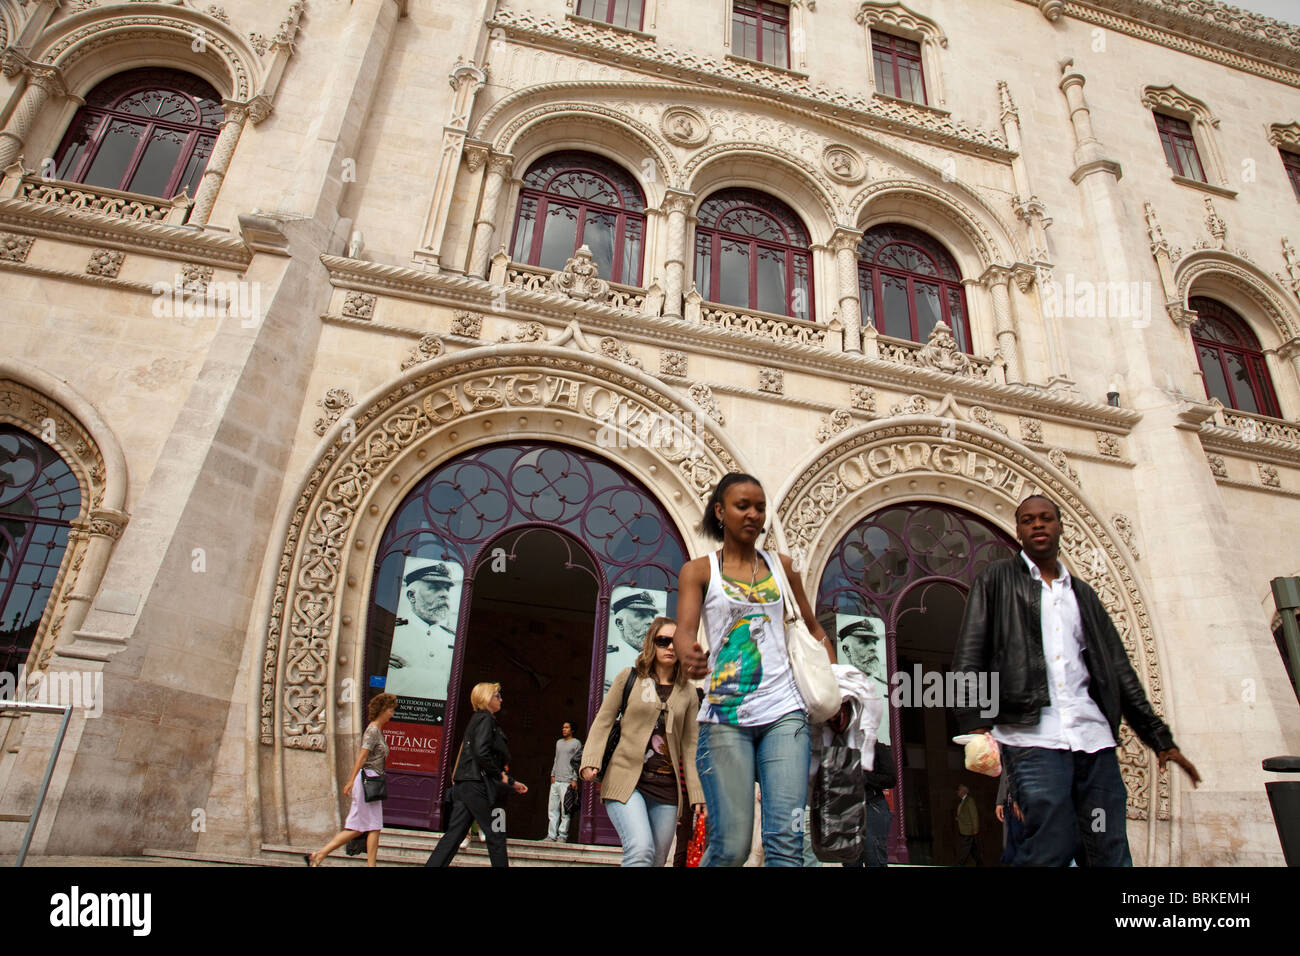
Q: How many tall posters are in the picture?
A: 3